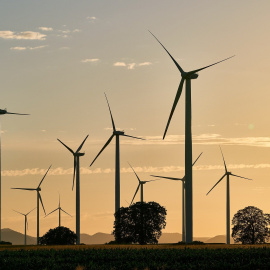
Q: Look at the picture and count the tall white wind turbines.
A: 10